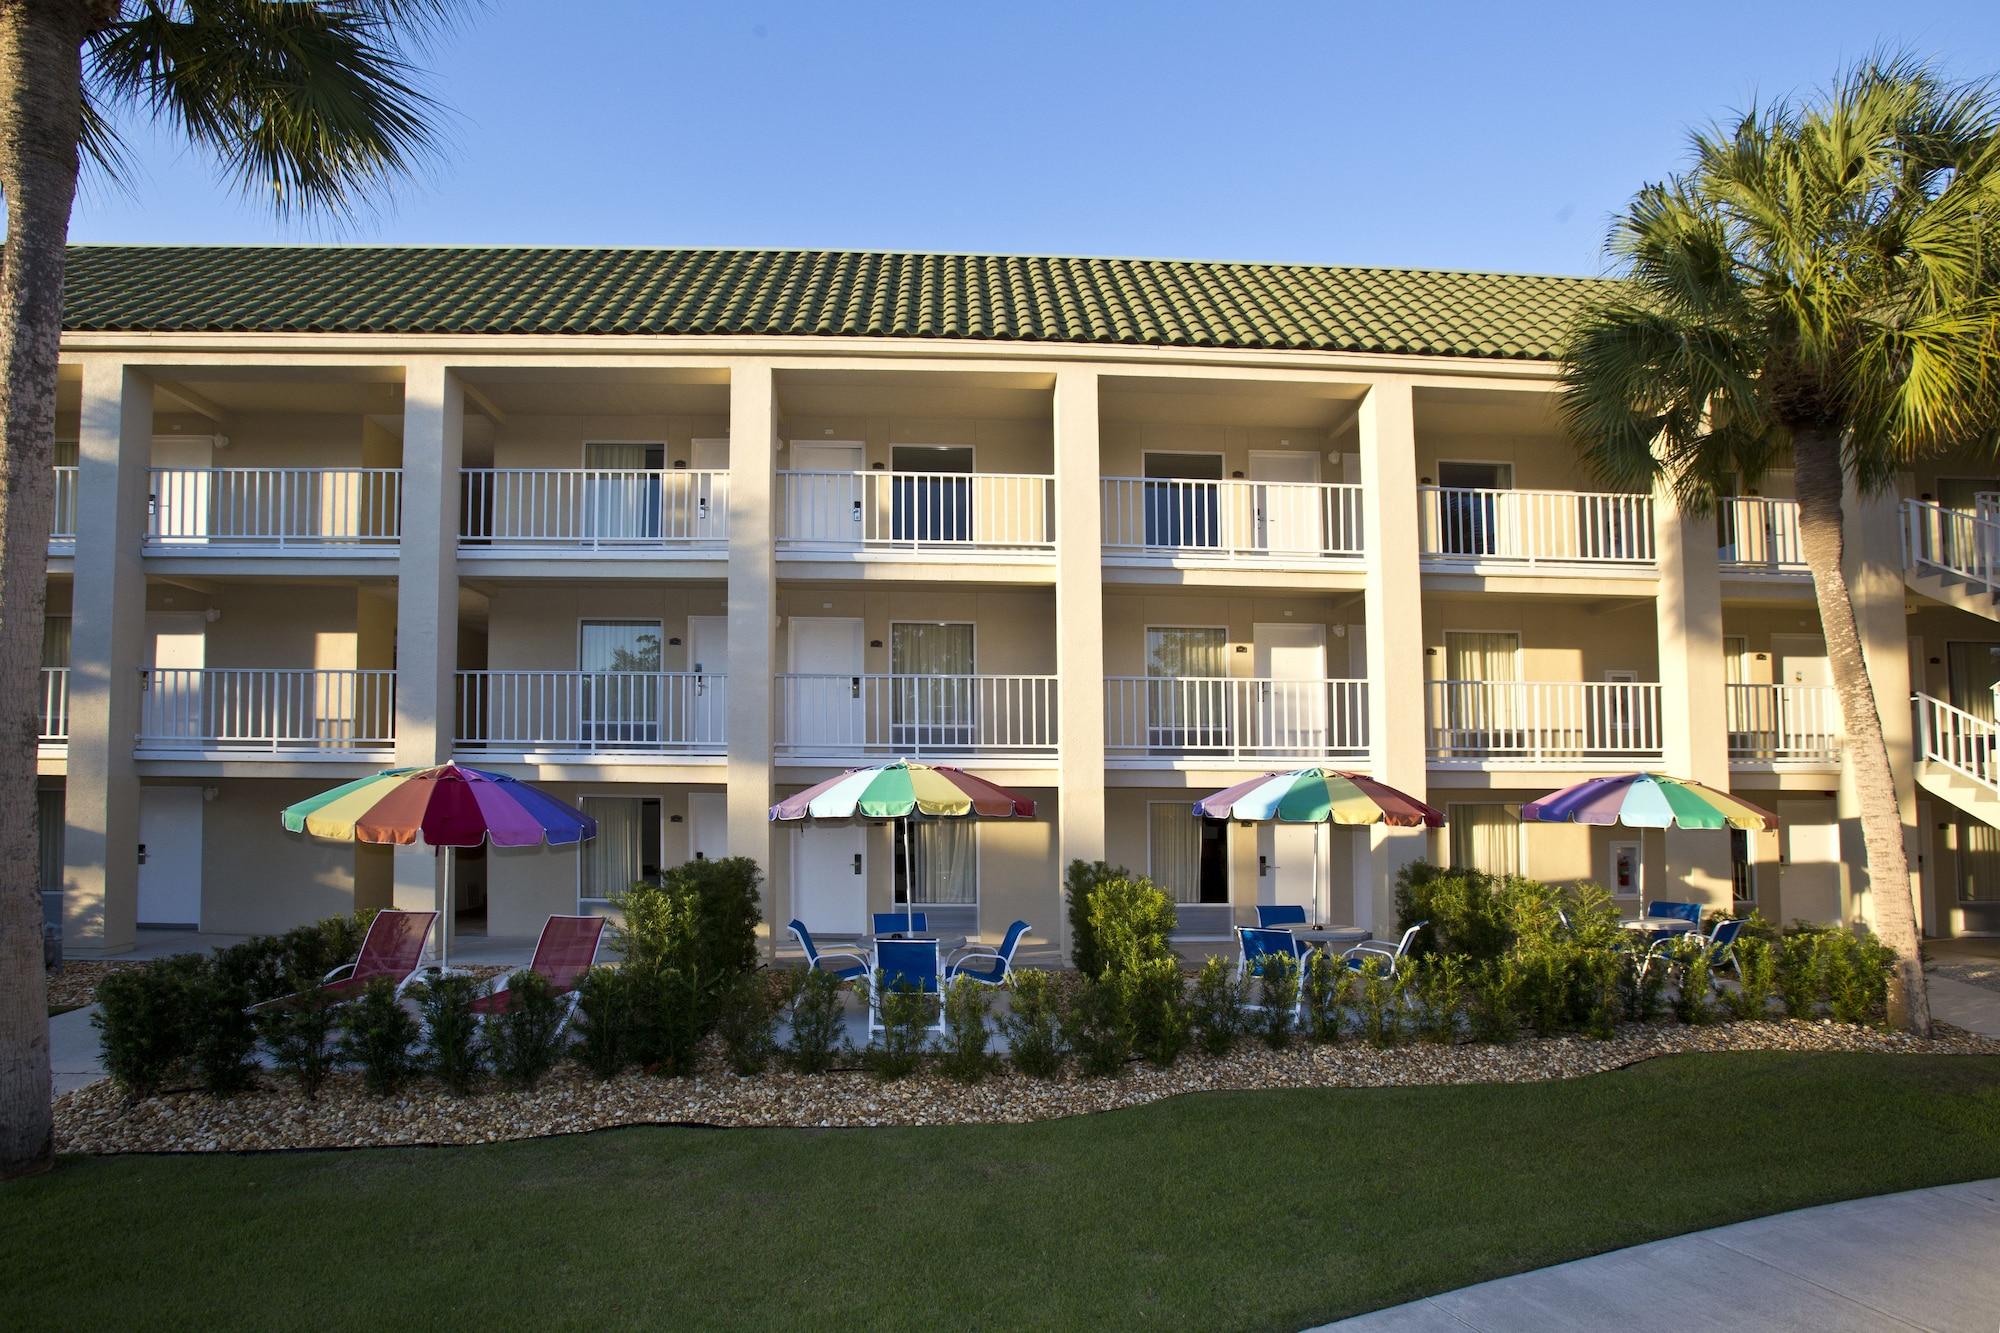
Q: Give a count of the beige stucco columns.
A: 7